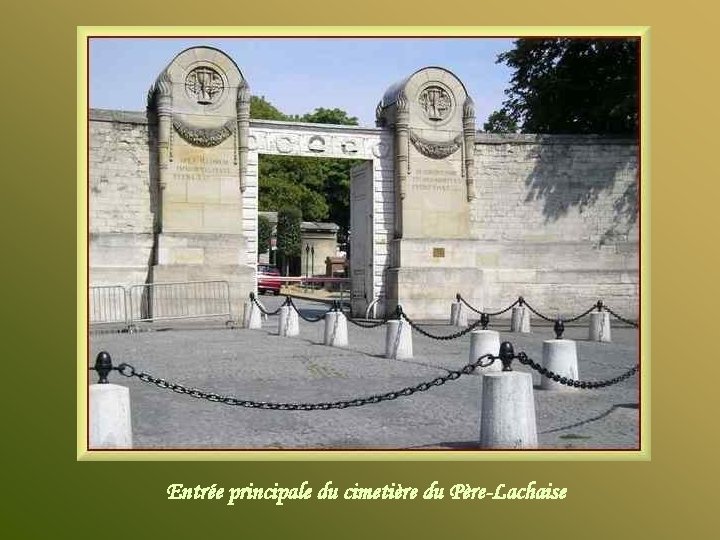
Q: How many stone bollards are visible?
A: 11